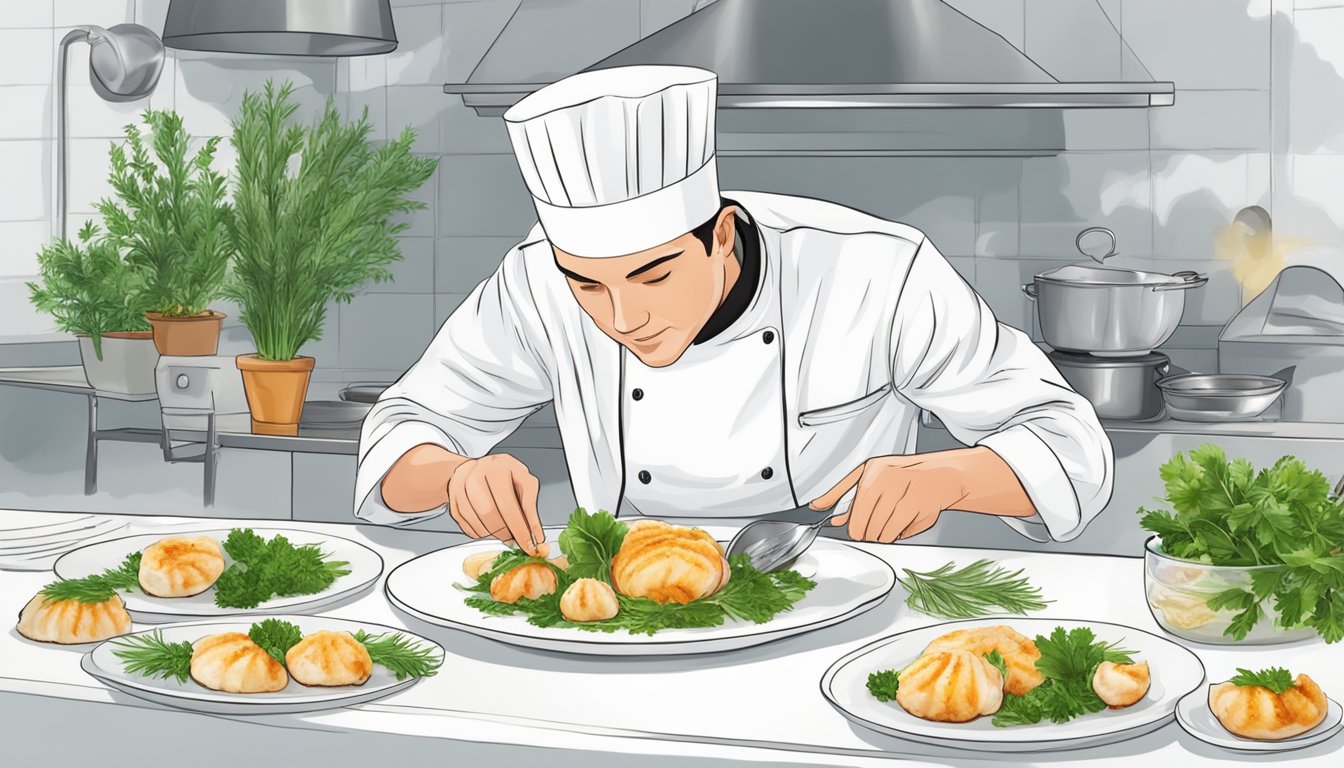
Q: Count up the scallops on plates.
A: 10